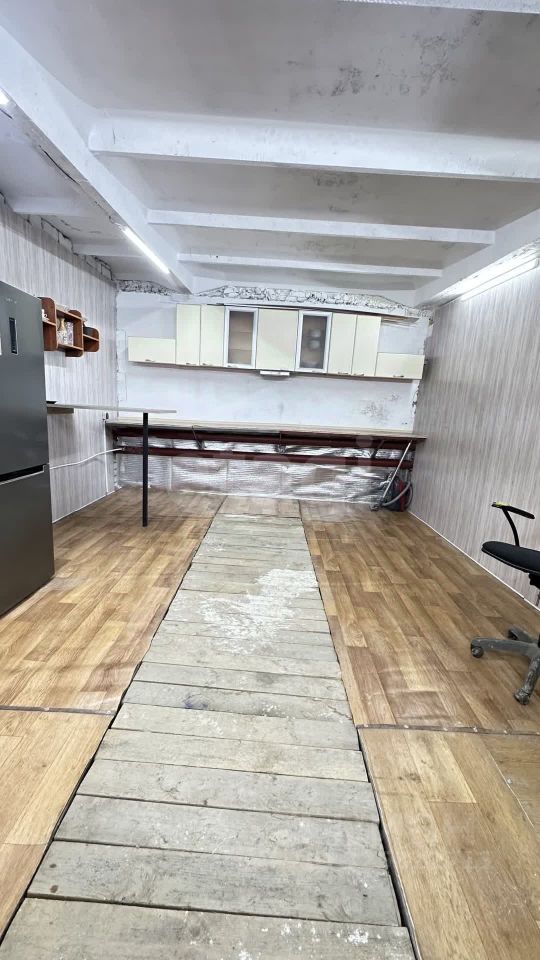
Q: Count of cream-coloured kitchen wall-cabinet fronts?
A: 7